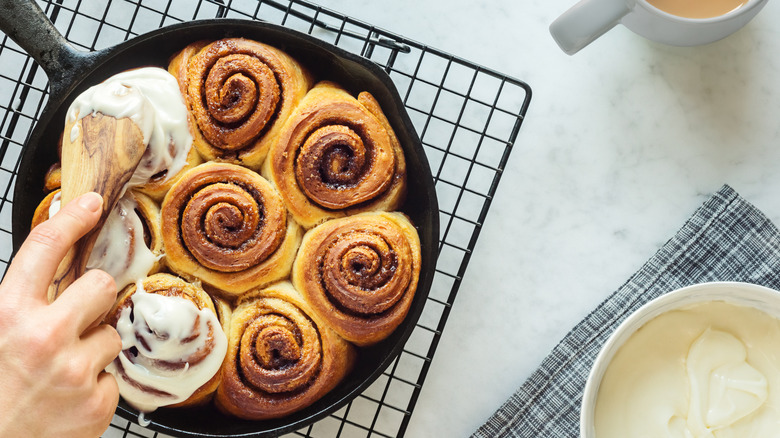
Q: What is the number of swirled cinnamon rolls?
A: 8